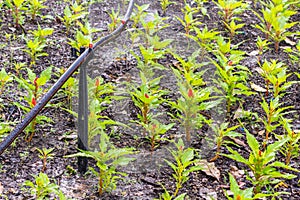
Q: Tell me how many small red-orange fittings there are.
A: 2